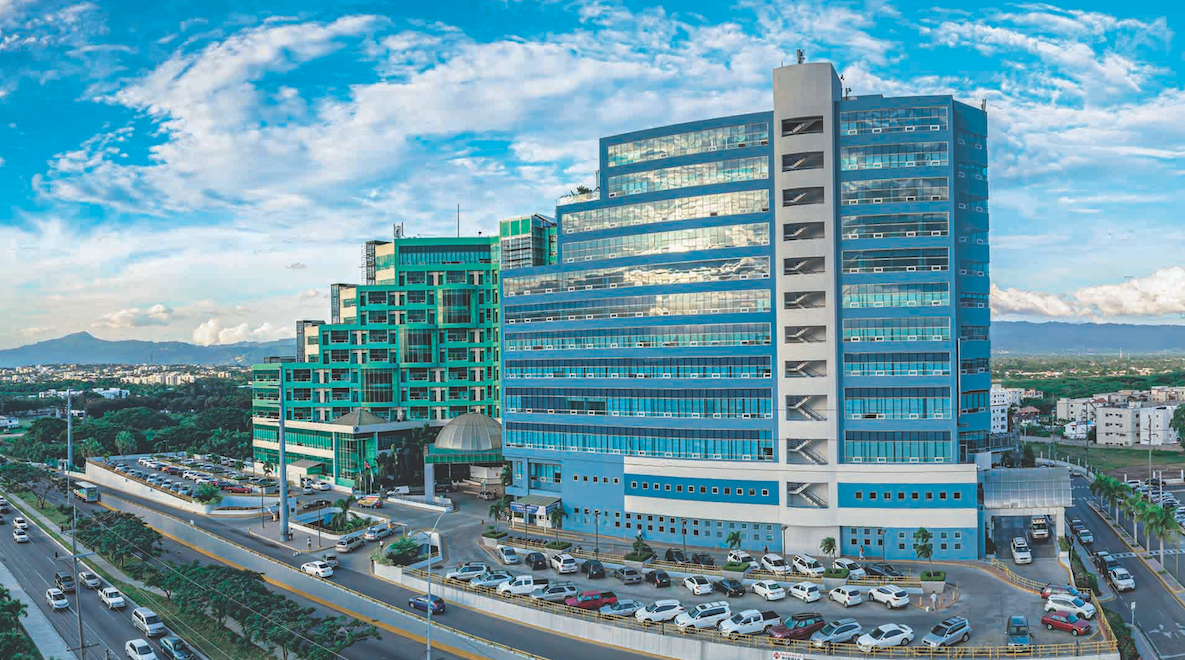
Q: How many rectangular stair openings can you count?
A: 11